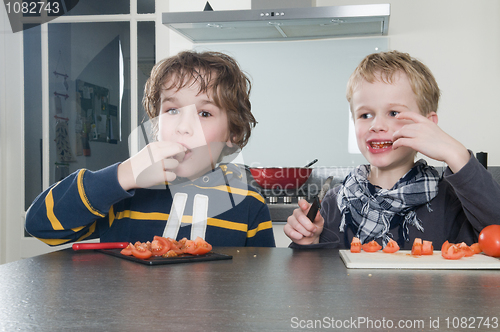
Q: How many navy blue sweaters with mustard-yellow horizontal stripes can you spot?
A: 1